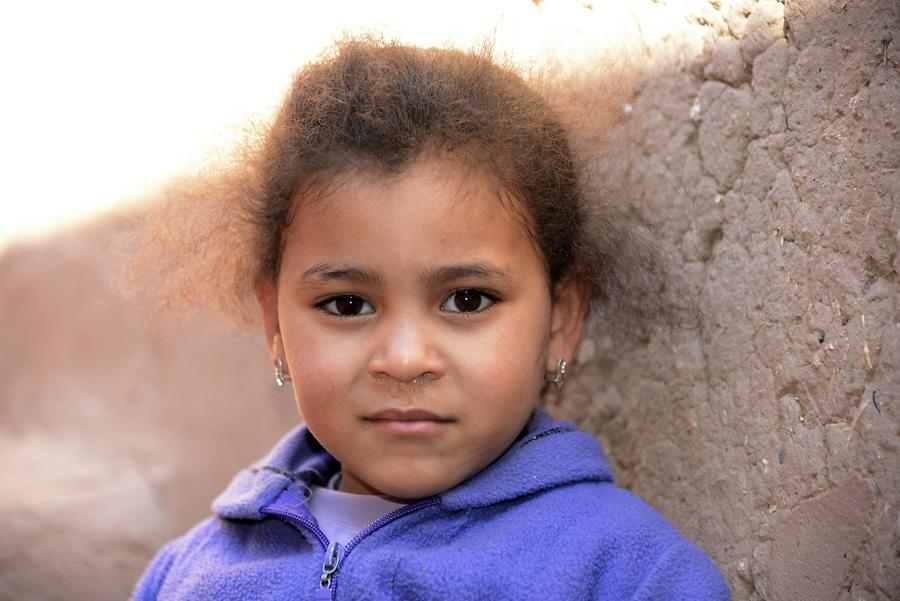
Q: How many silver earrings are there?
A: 2